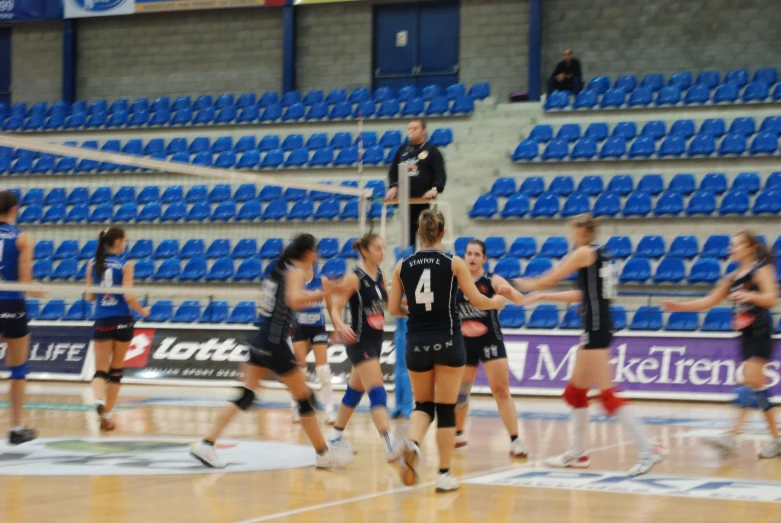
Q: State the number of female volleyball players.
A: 9